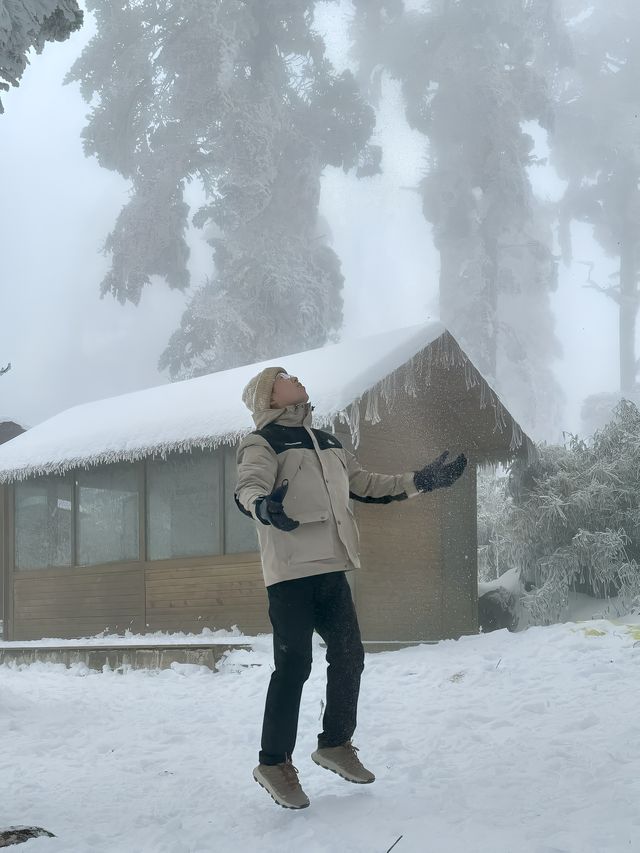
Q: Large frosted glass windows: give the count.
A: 4